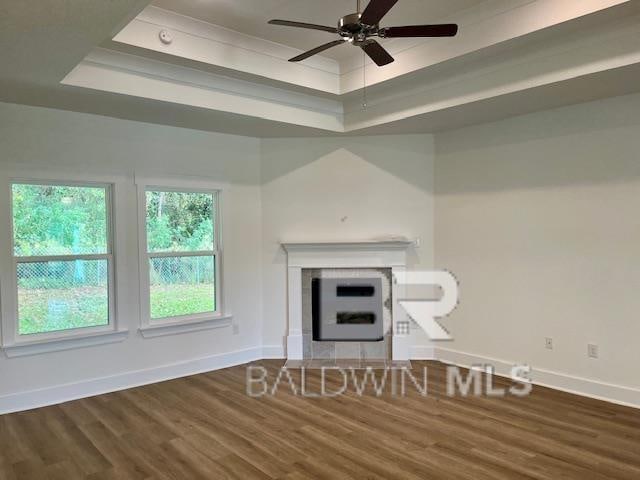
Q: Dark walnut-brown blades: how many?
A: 5